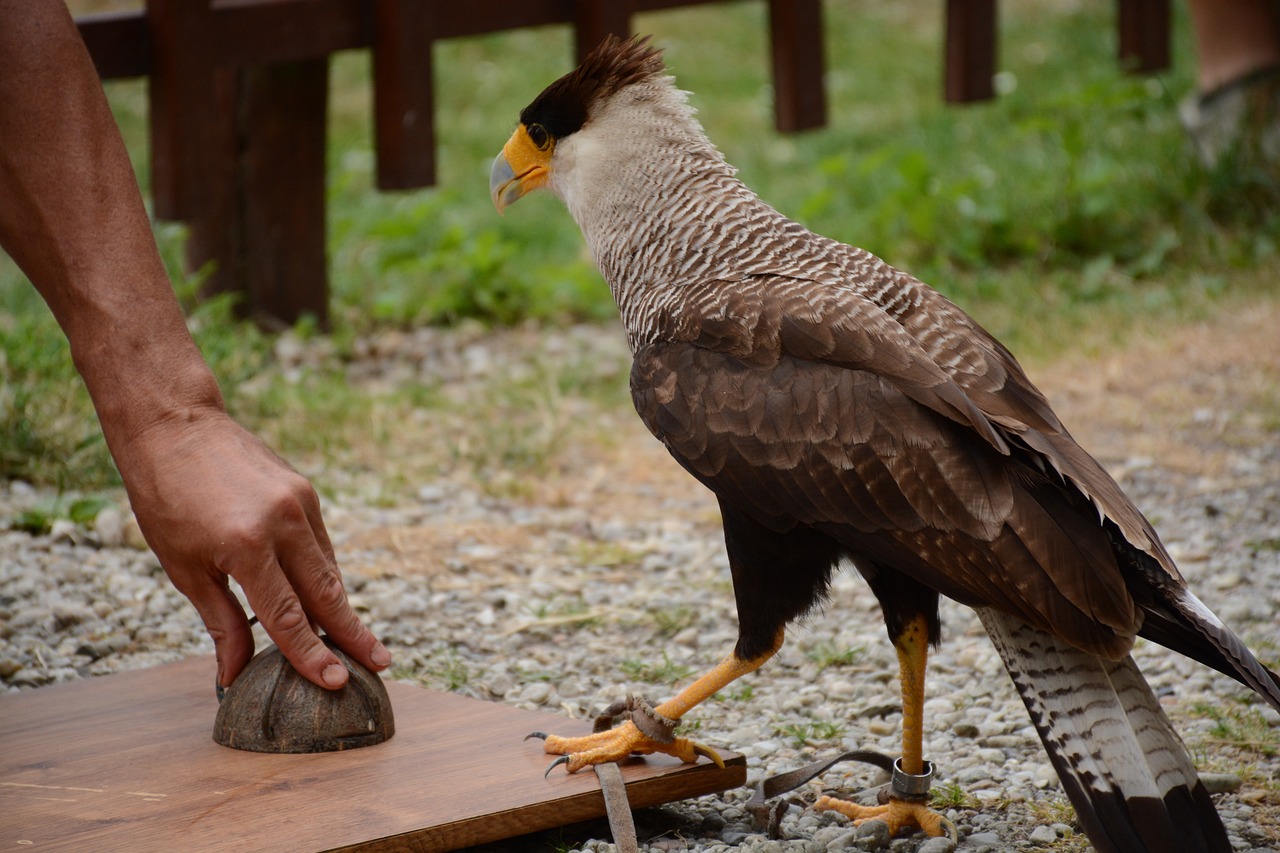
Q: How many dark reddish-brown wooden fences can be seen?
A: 1